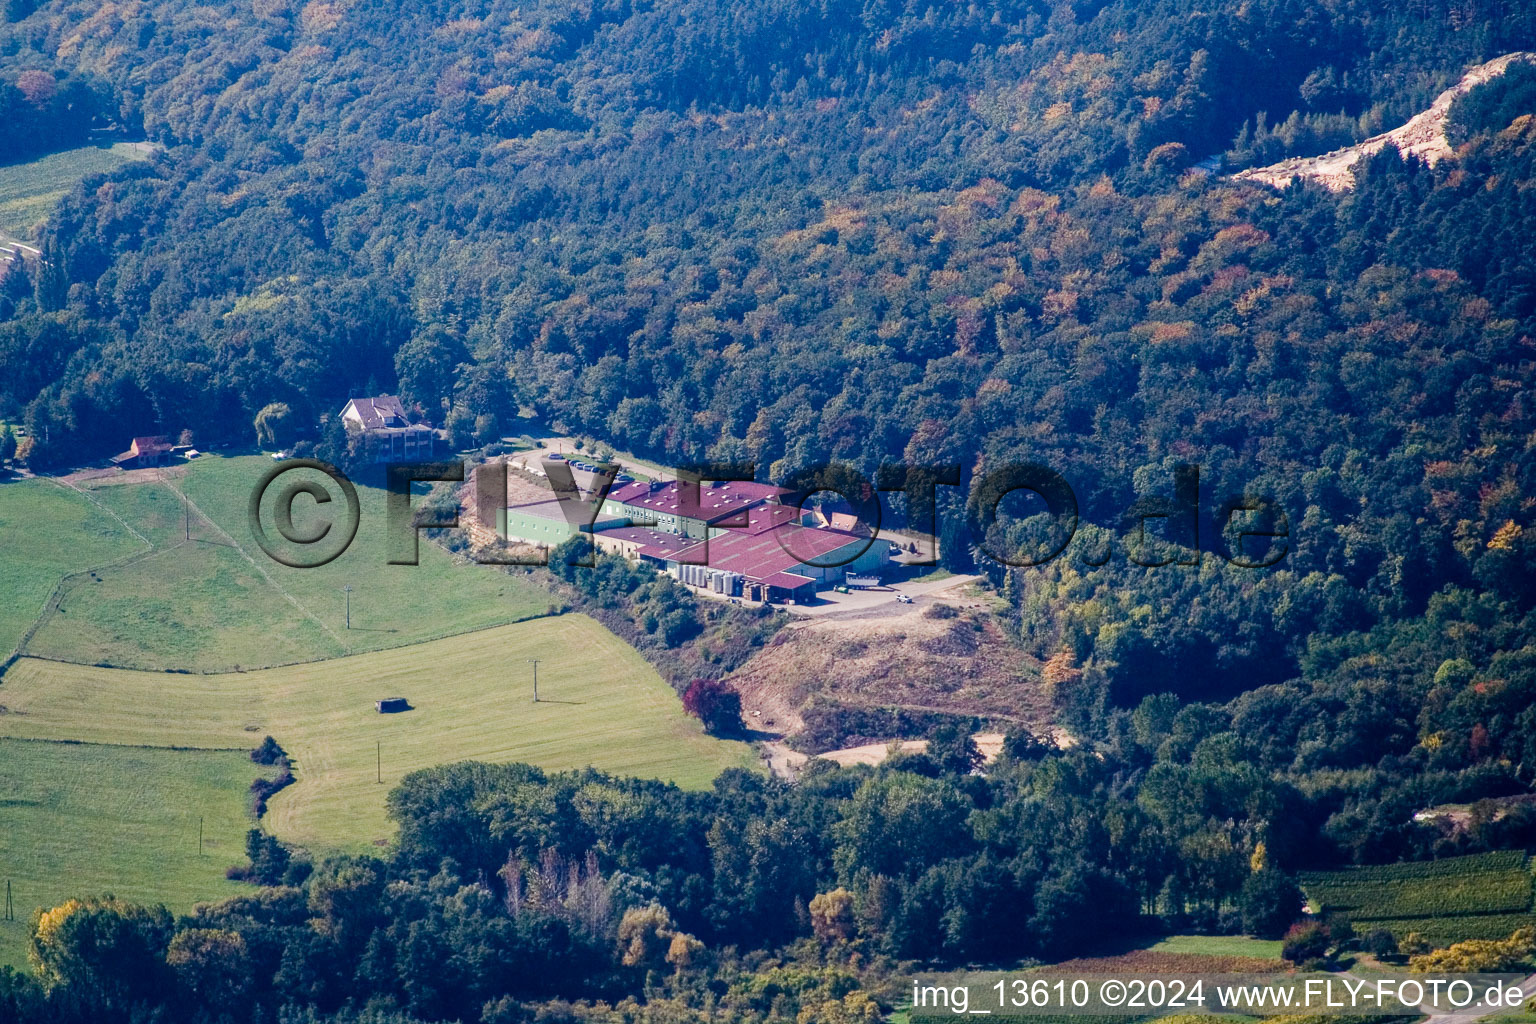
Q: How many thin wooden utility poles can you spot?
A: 6